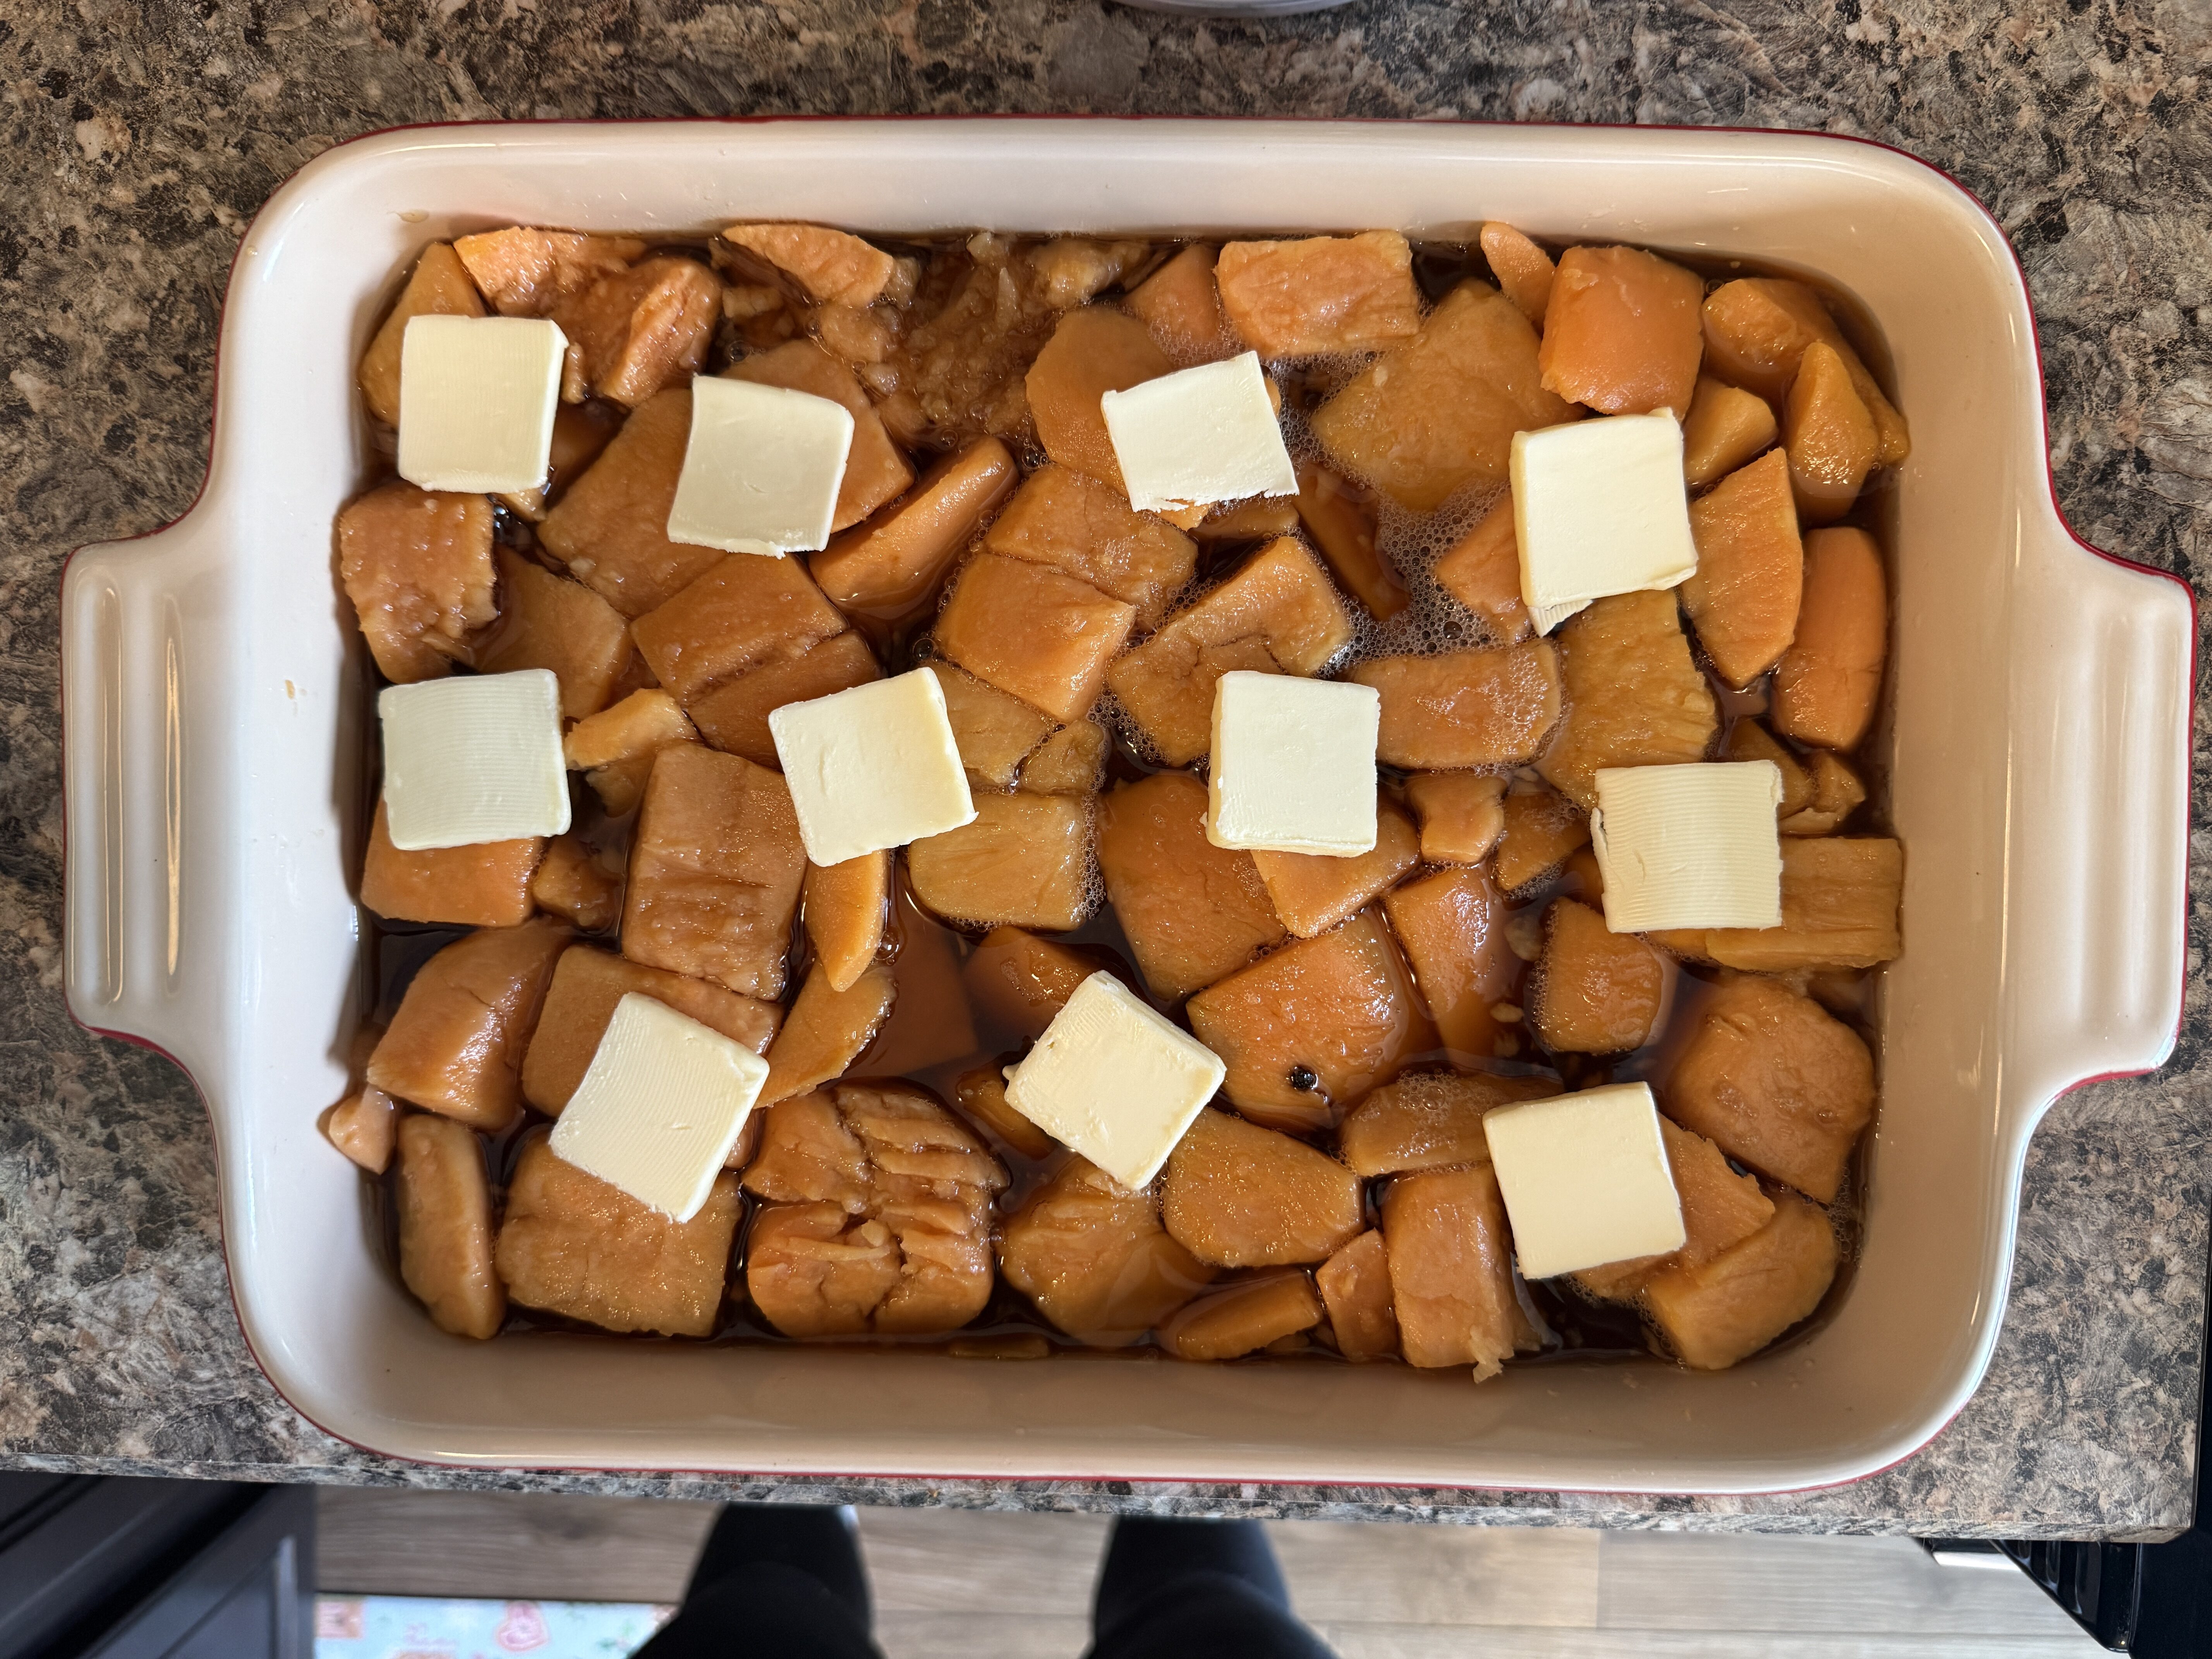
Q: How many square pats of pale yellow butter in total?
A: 11